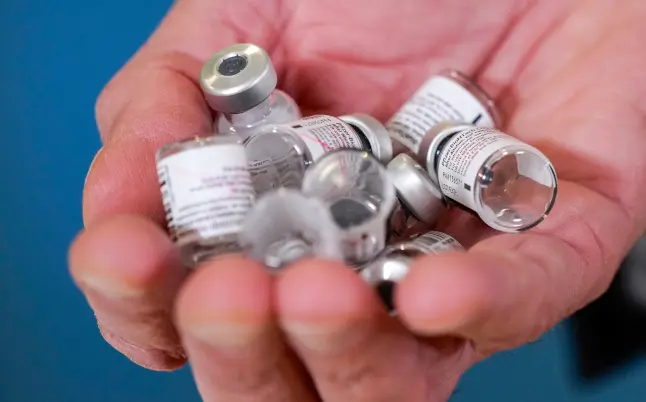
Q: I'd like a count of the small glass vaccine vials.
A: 9